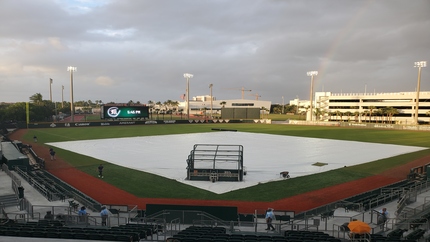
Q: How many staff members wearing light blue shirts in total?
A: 4